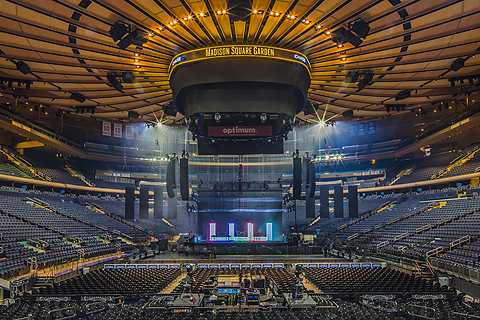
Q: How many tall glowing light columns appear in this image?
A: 4